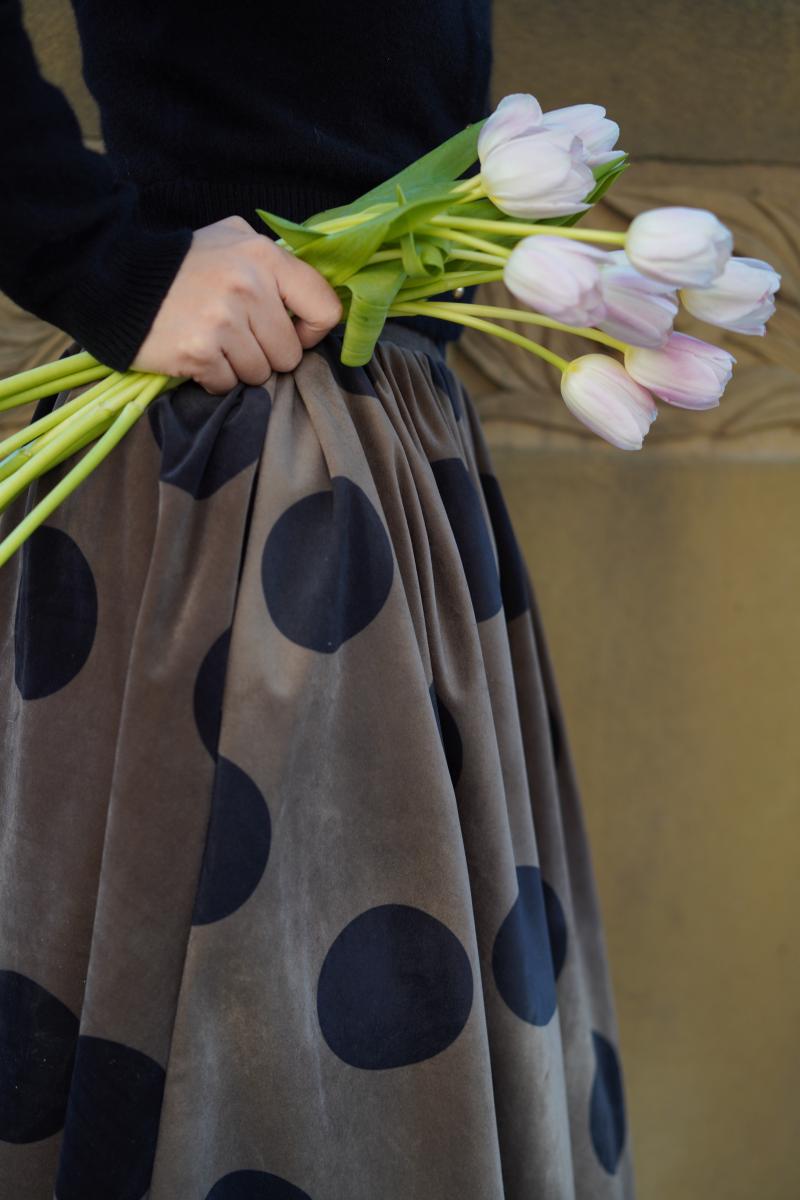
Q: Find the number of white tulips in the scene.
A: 8